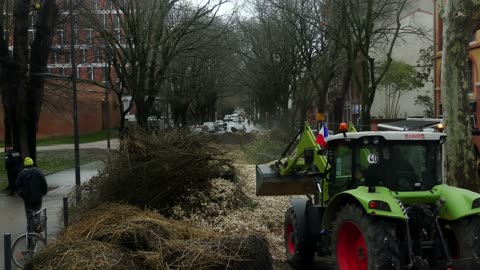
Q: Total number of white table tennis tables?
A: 0